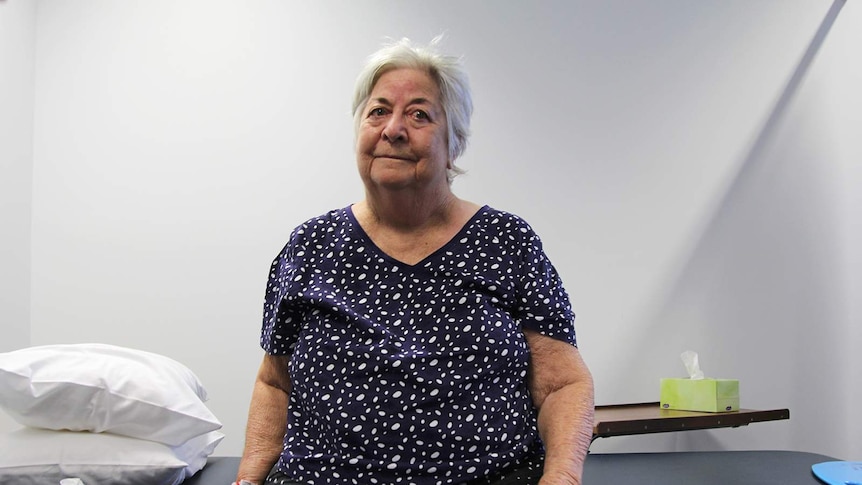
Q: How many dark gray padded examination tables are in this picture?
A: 1